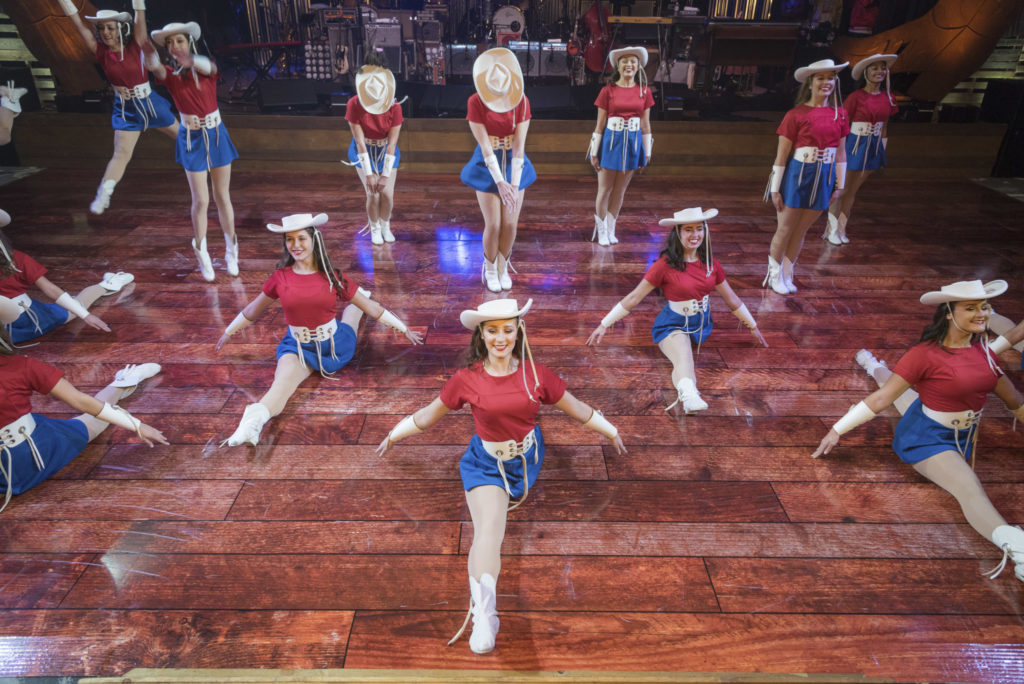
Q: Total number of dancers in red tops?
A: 13